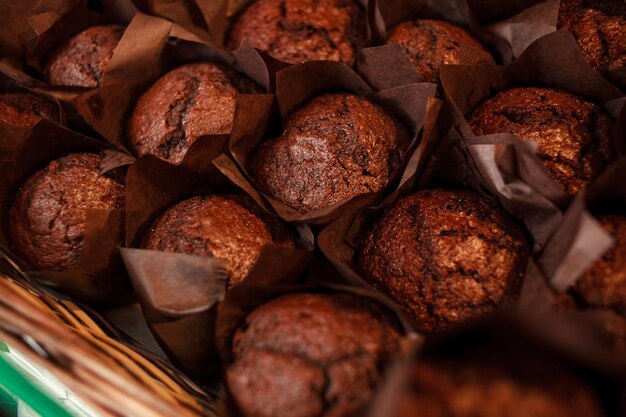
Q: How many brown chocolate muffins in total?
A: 14